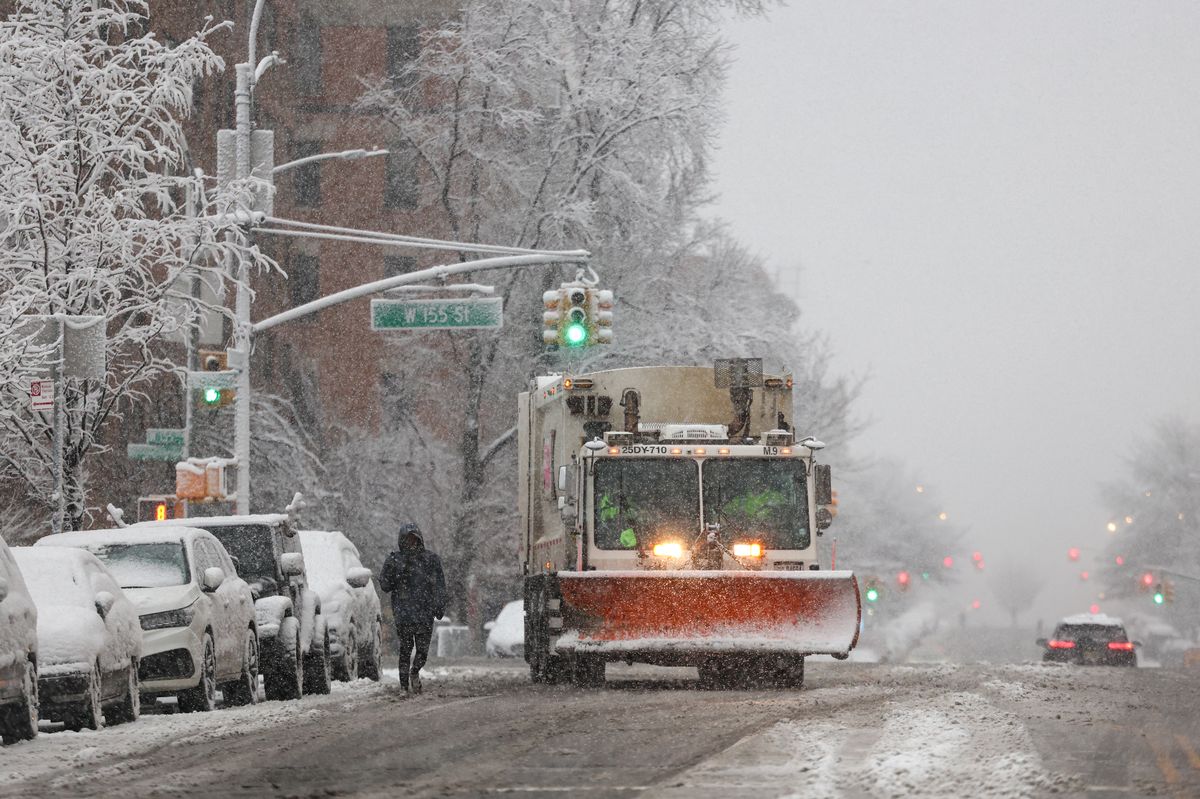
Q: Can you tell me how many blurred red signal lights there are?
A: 10